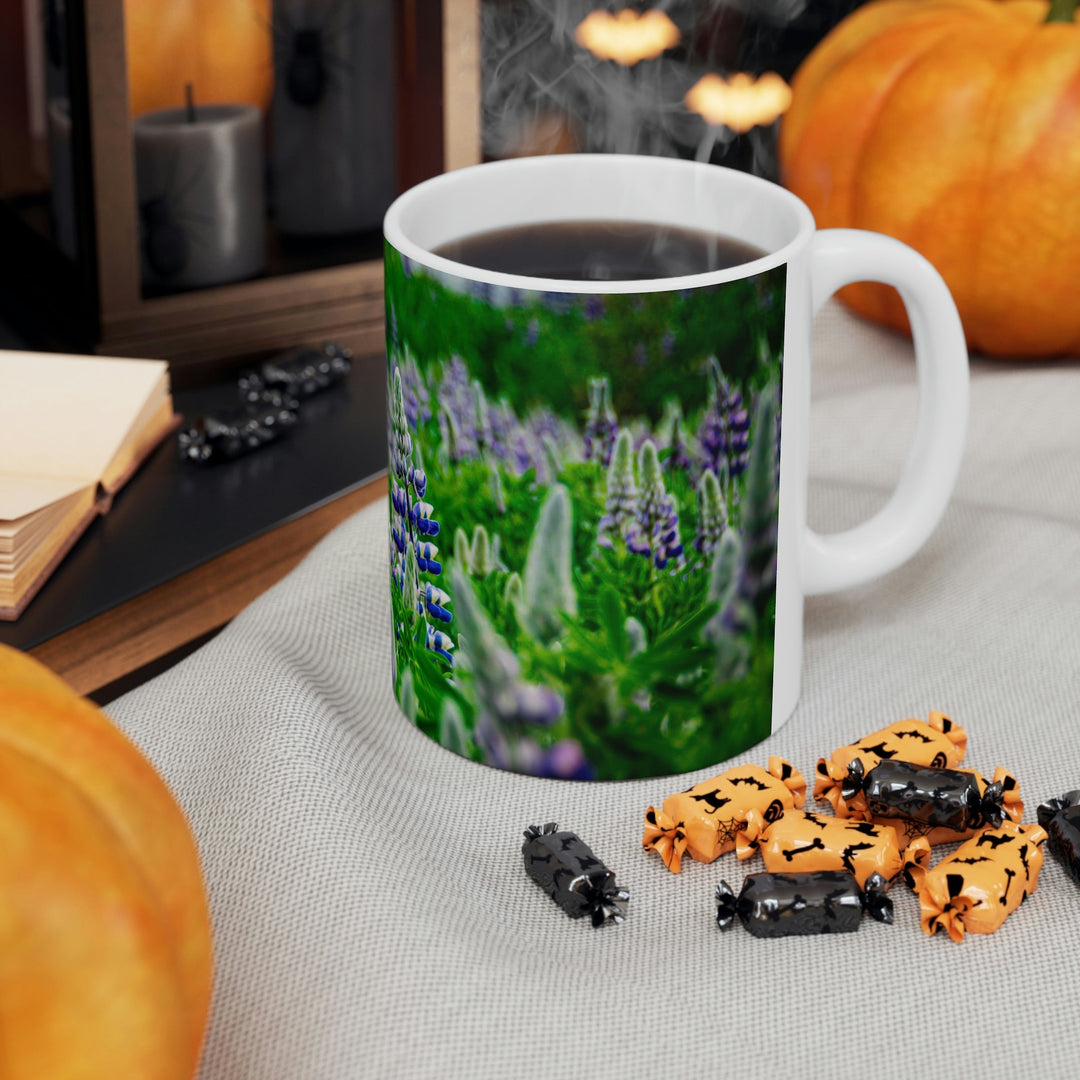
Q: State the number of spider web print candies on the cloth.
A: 2